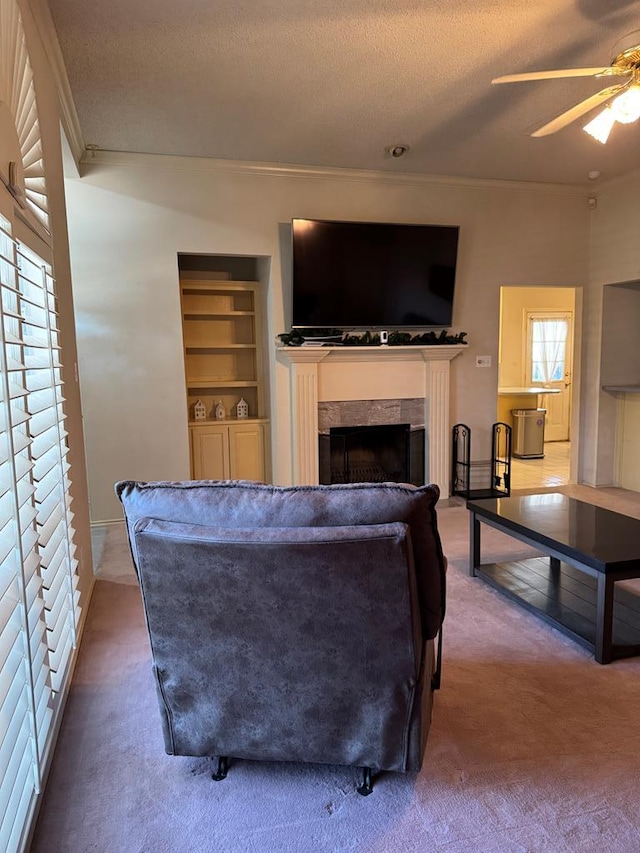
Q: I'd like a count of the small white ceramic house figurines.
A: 3